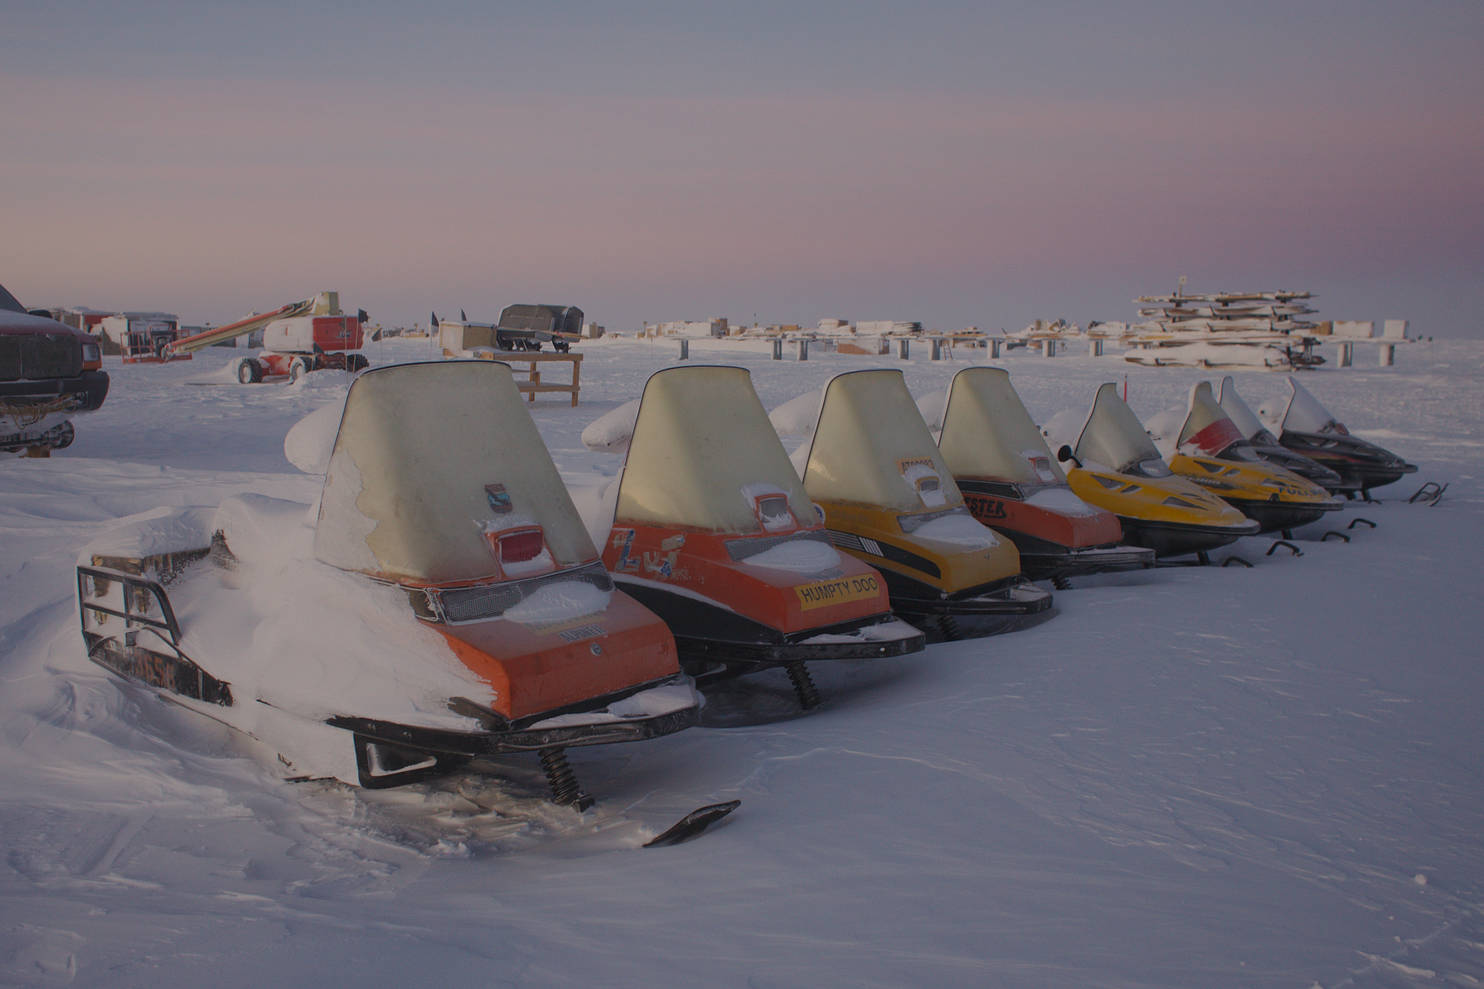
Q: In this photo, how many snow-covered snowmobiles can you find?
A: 8